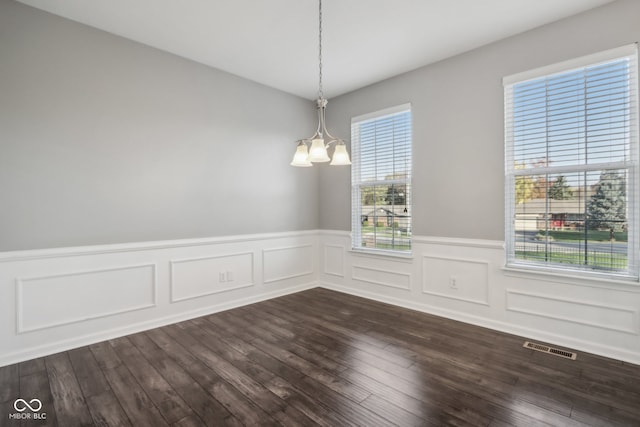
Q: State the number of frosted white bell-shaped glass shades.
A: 3